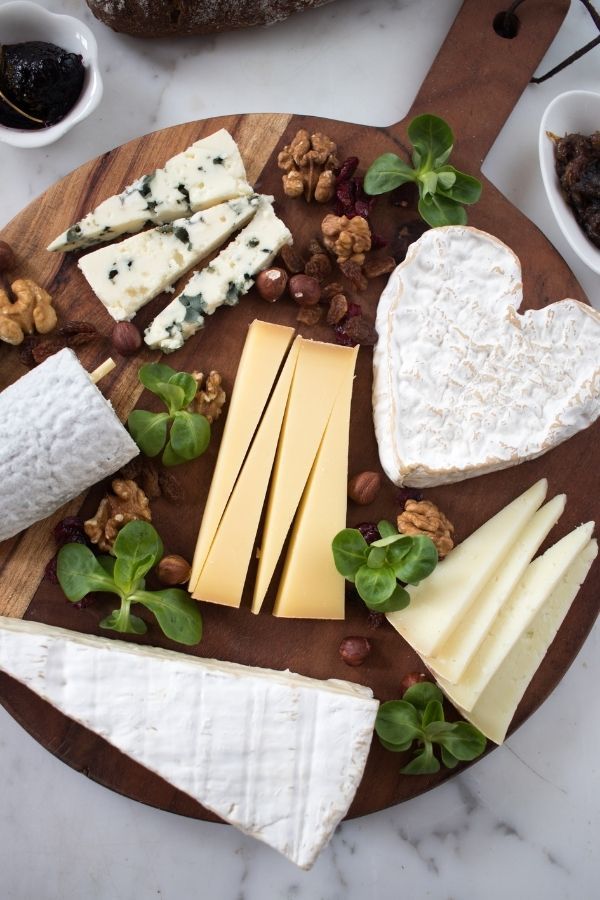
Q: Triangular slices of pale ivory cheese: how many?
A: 4